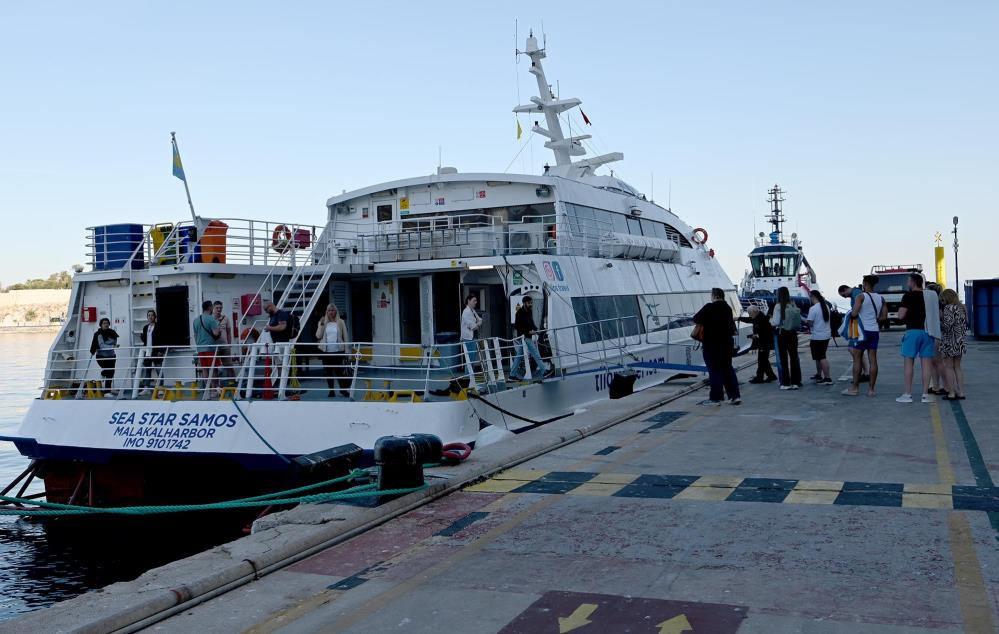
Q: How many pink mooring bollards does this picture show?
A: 0